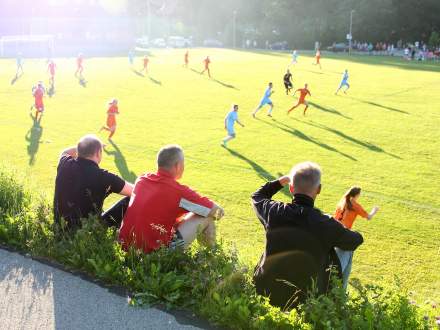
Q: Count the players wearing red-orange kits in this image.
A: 9